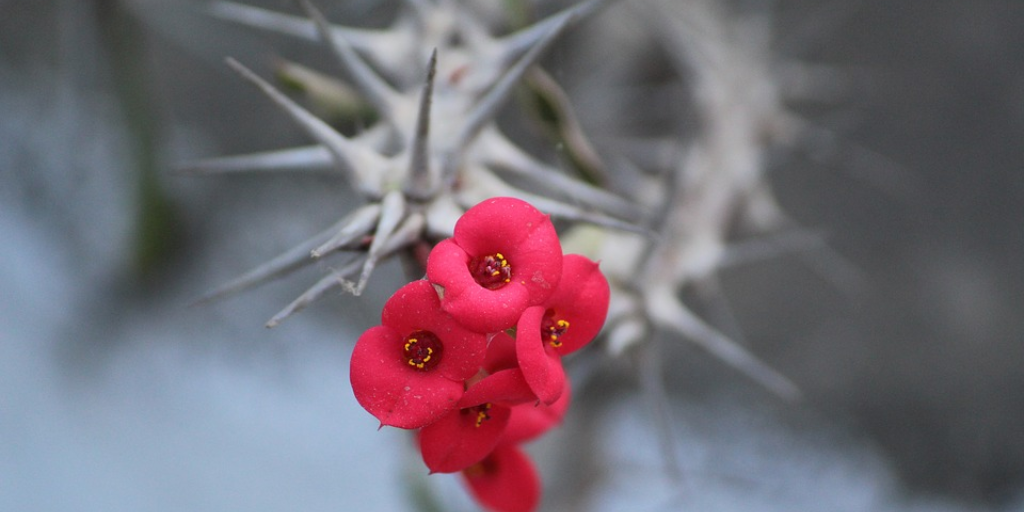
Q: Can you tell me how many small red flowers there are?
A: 5